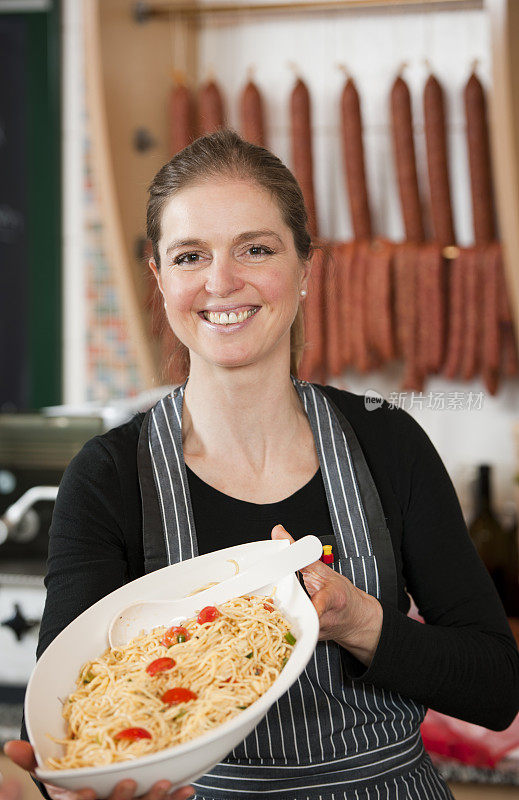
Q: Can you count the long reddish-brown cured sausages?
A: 8